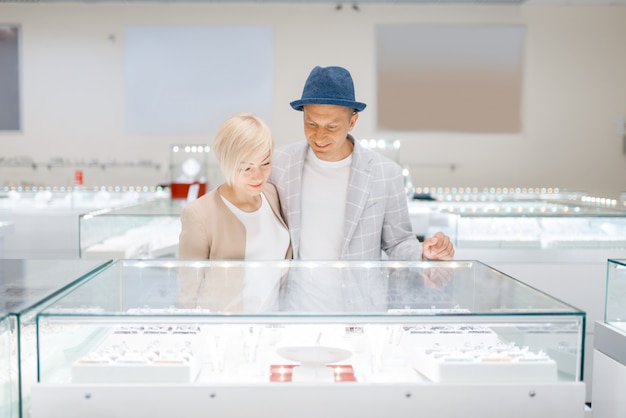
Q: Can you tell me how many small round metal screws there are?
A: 4